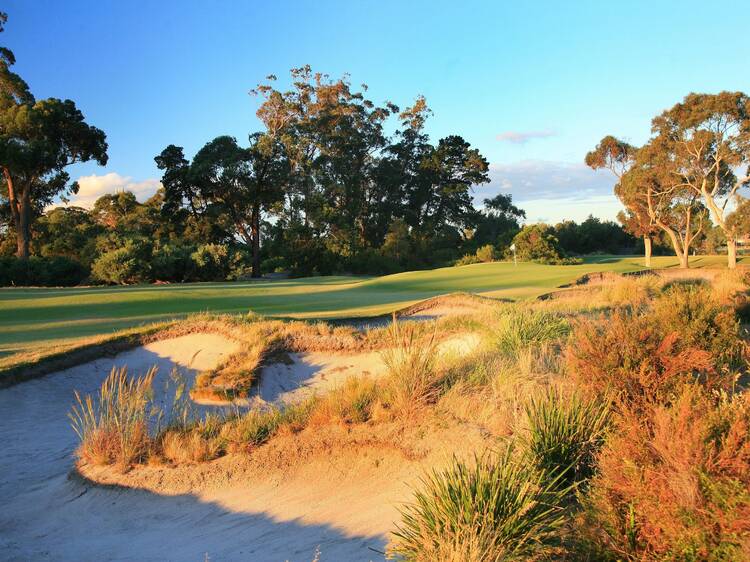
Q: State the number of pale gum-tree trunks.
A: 3